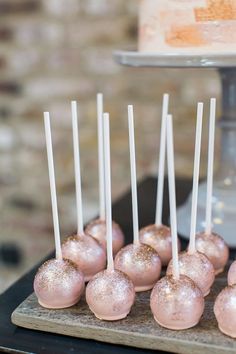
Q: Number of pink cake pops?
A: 11